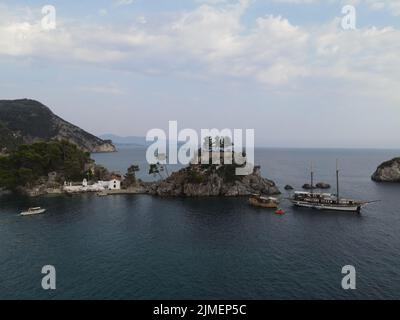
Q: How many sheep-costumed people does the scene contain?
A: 0